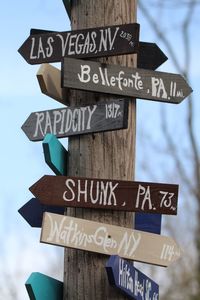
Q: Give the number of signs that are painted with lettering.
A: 6